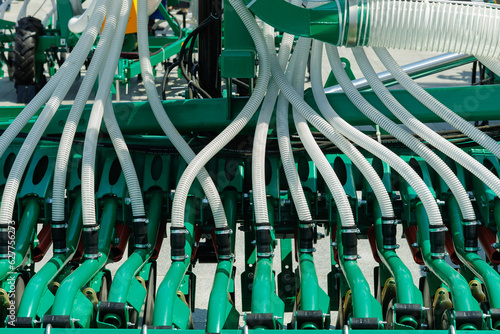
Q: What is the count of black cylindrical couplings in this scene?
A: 12